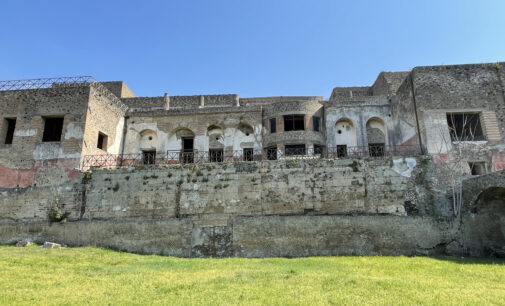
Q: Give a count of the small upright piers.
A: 3